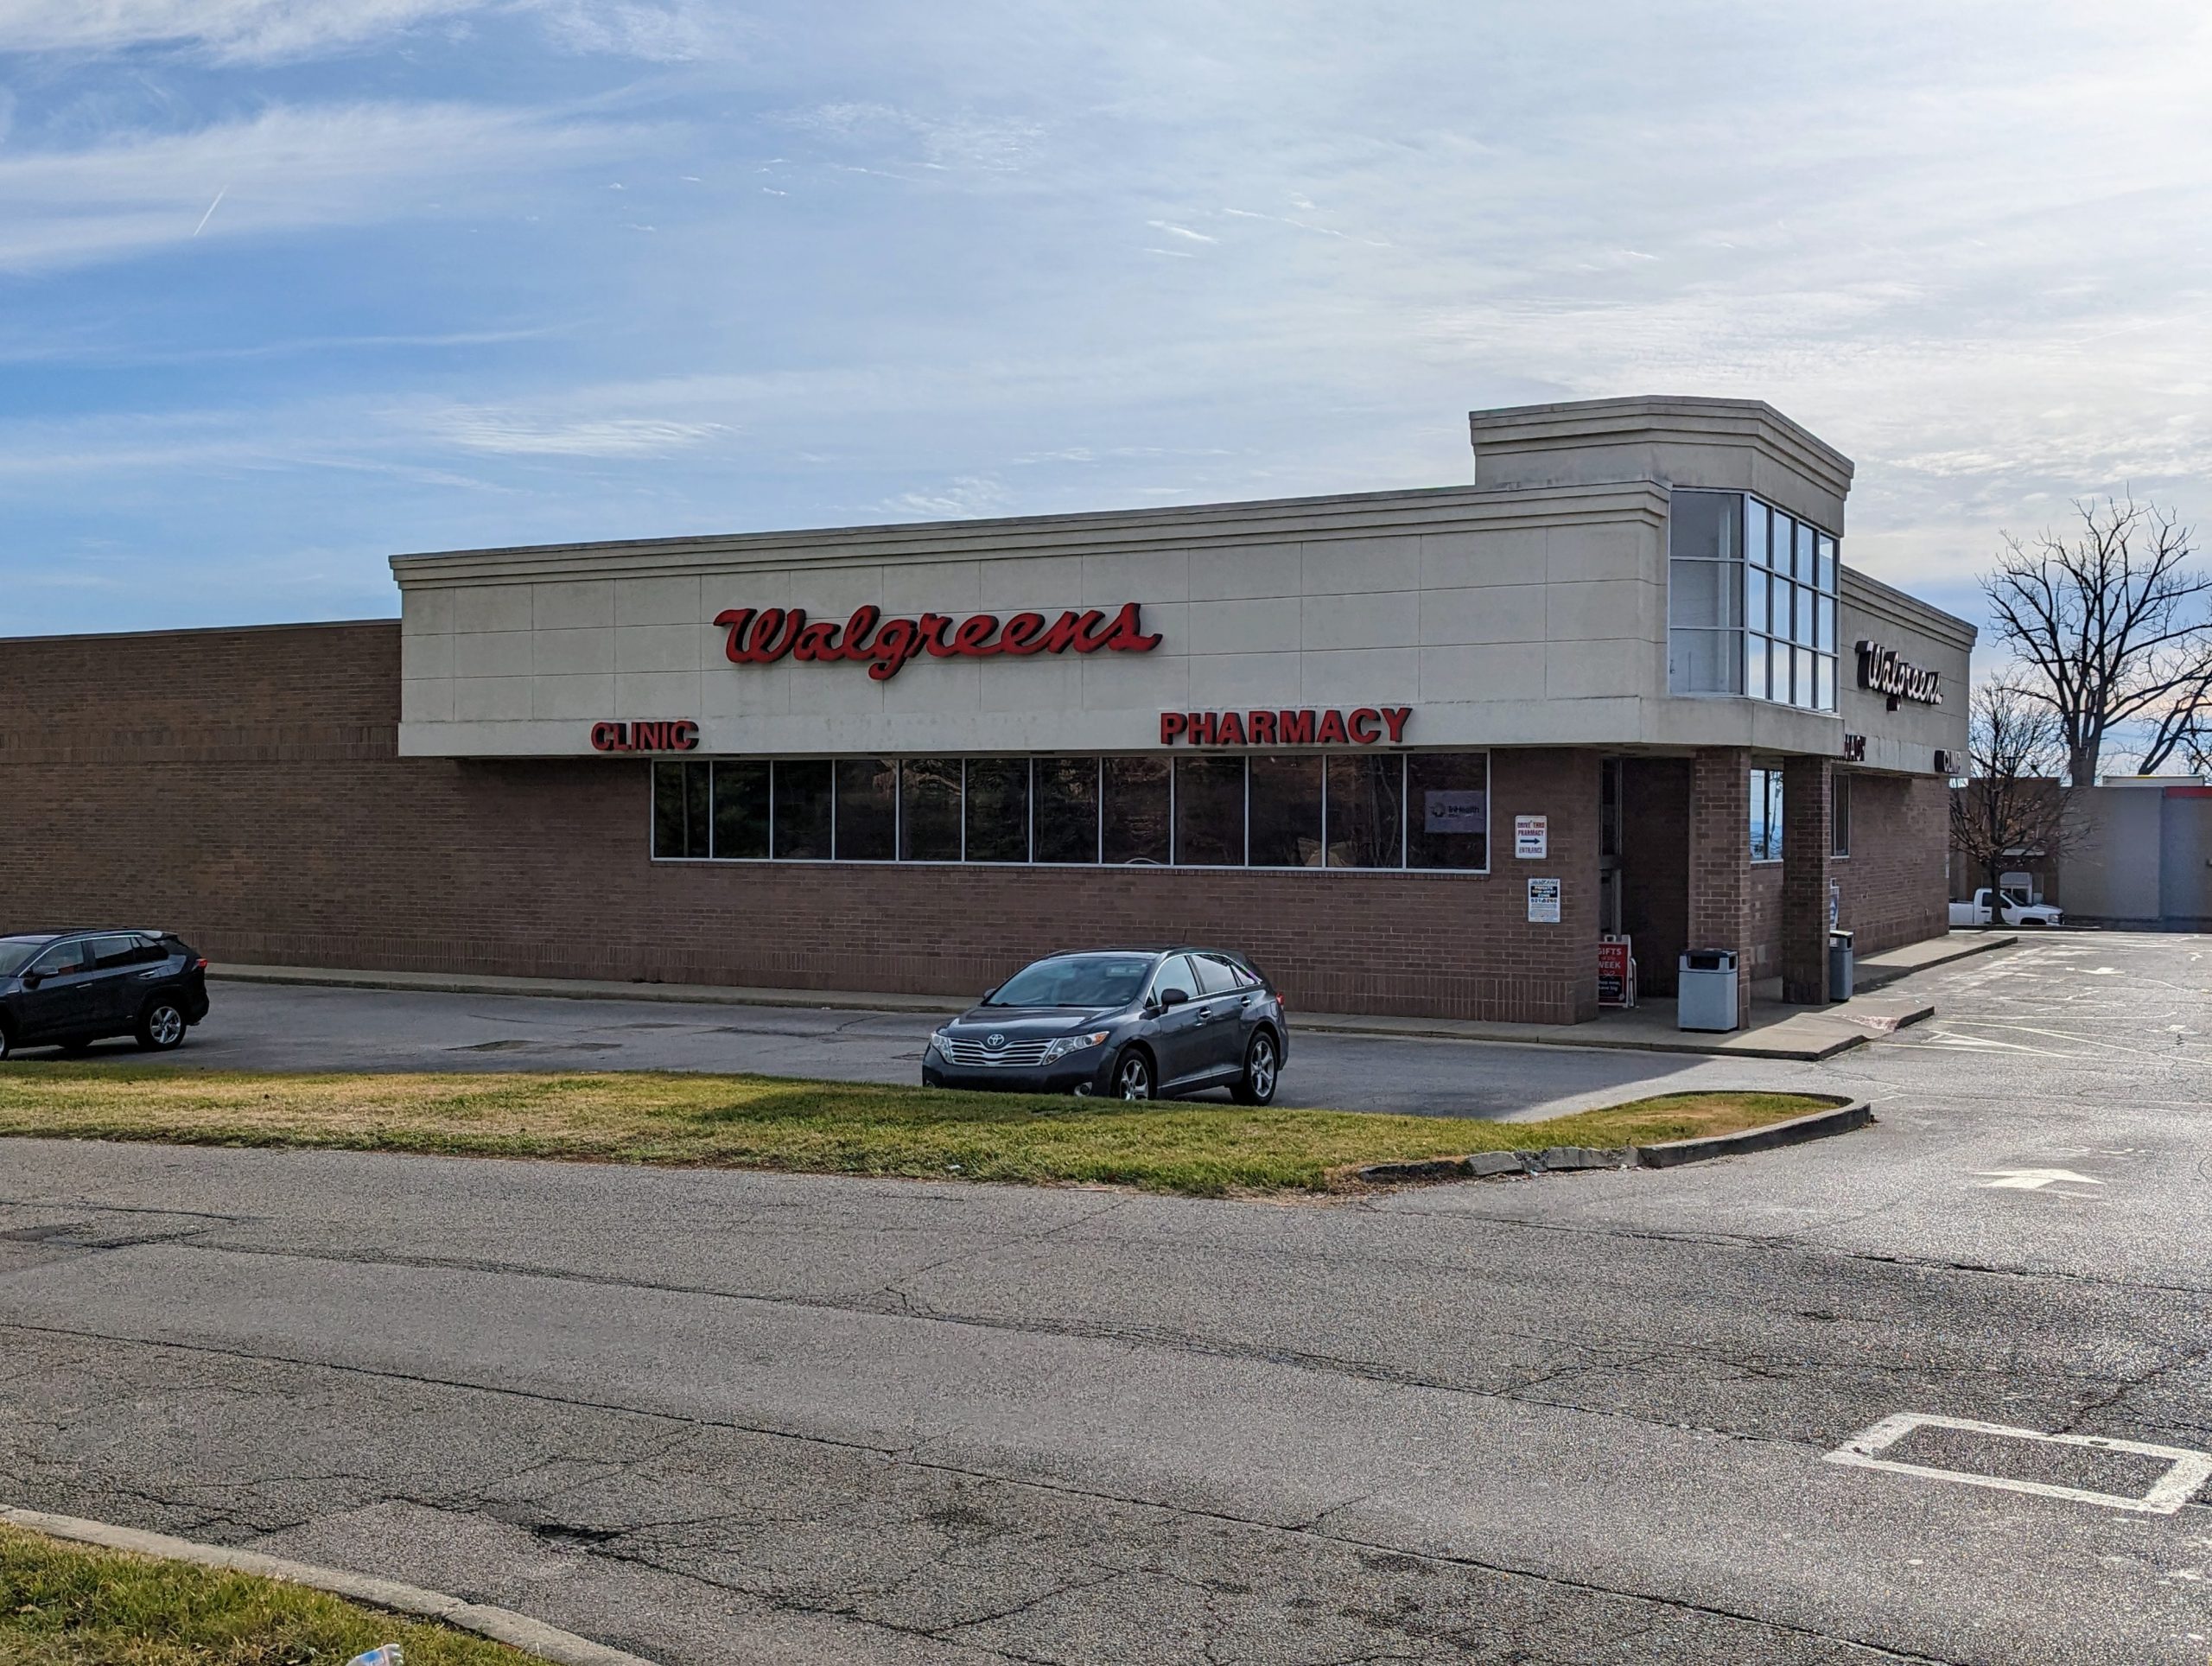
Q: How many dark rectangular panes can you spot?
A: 12